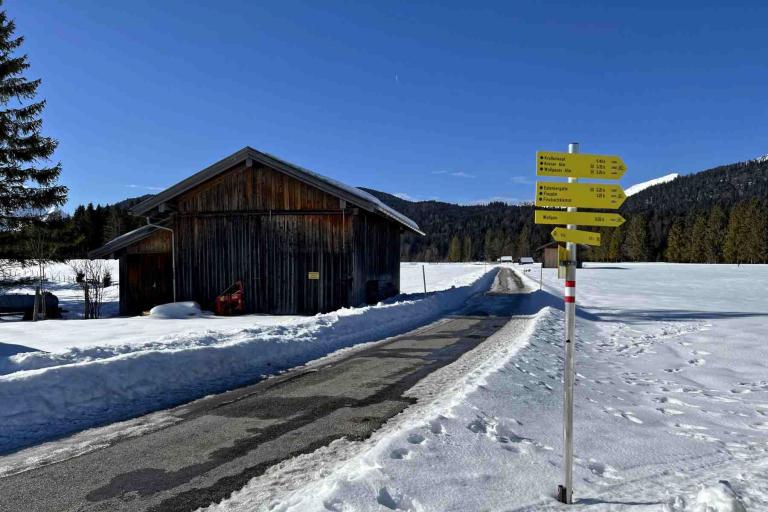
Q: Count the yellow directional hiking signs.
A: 4